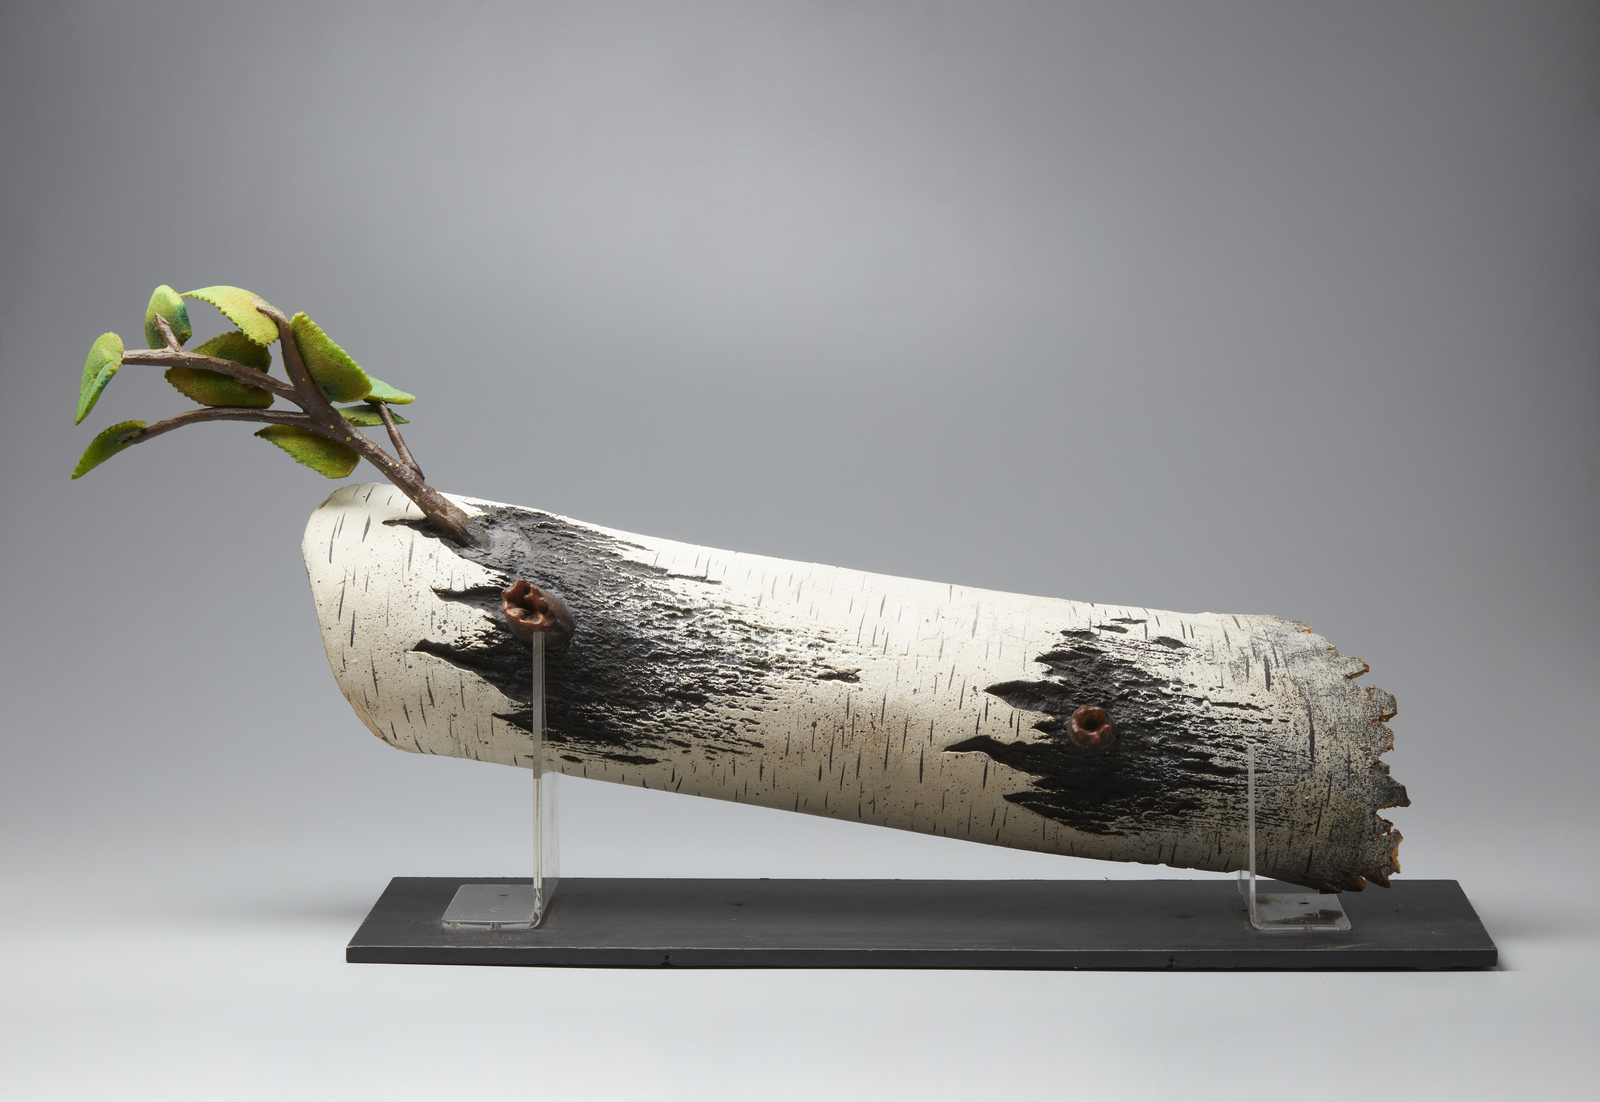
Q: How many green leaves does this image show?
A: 9